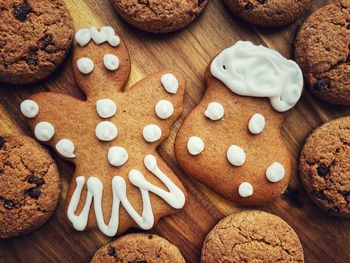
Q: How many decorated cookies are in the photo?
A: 2